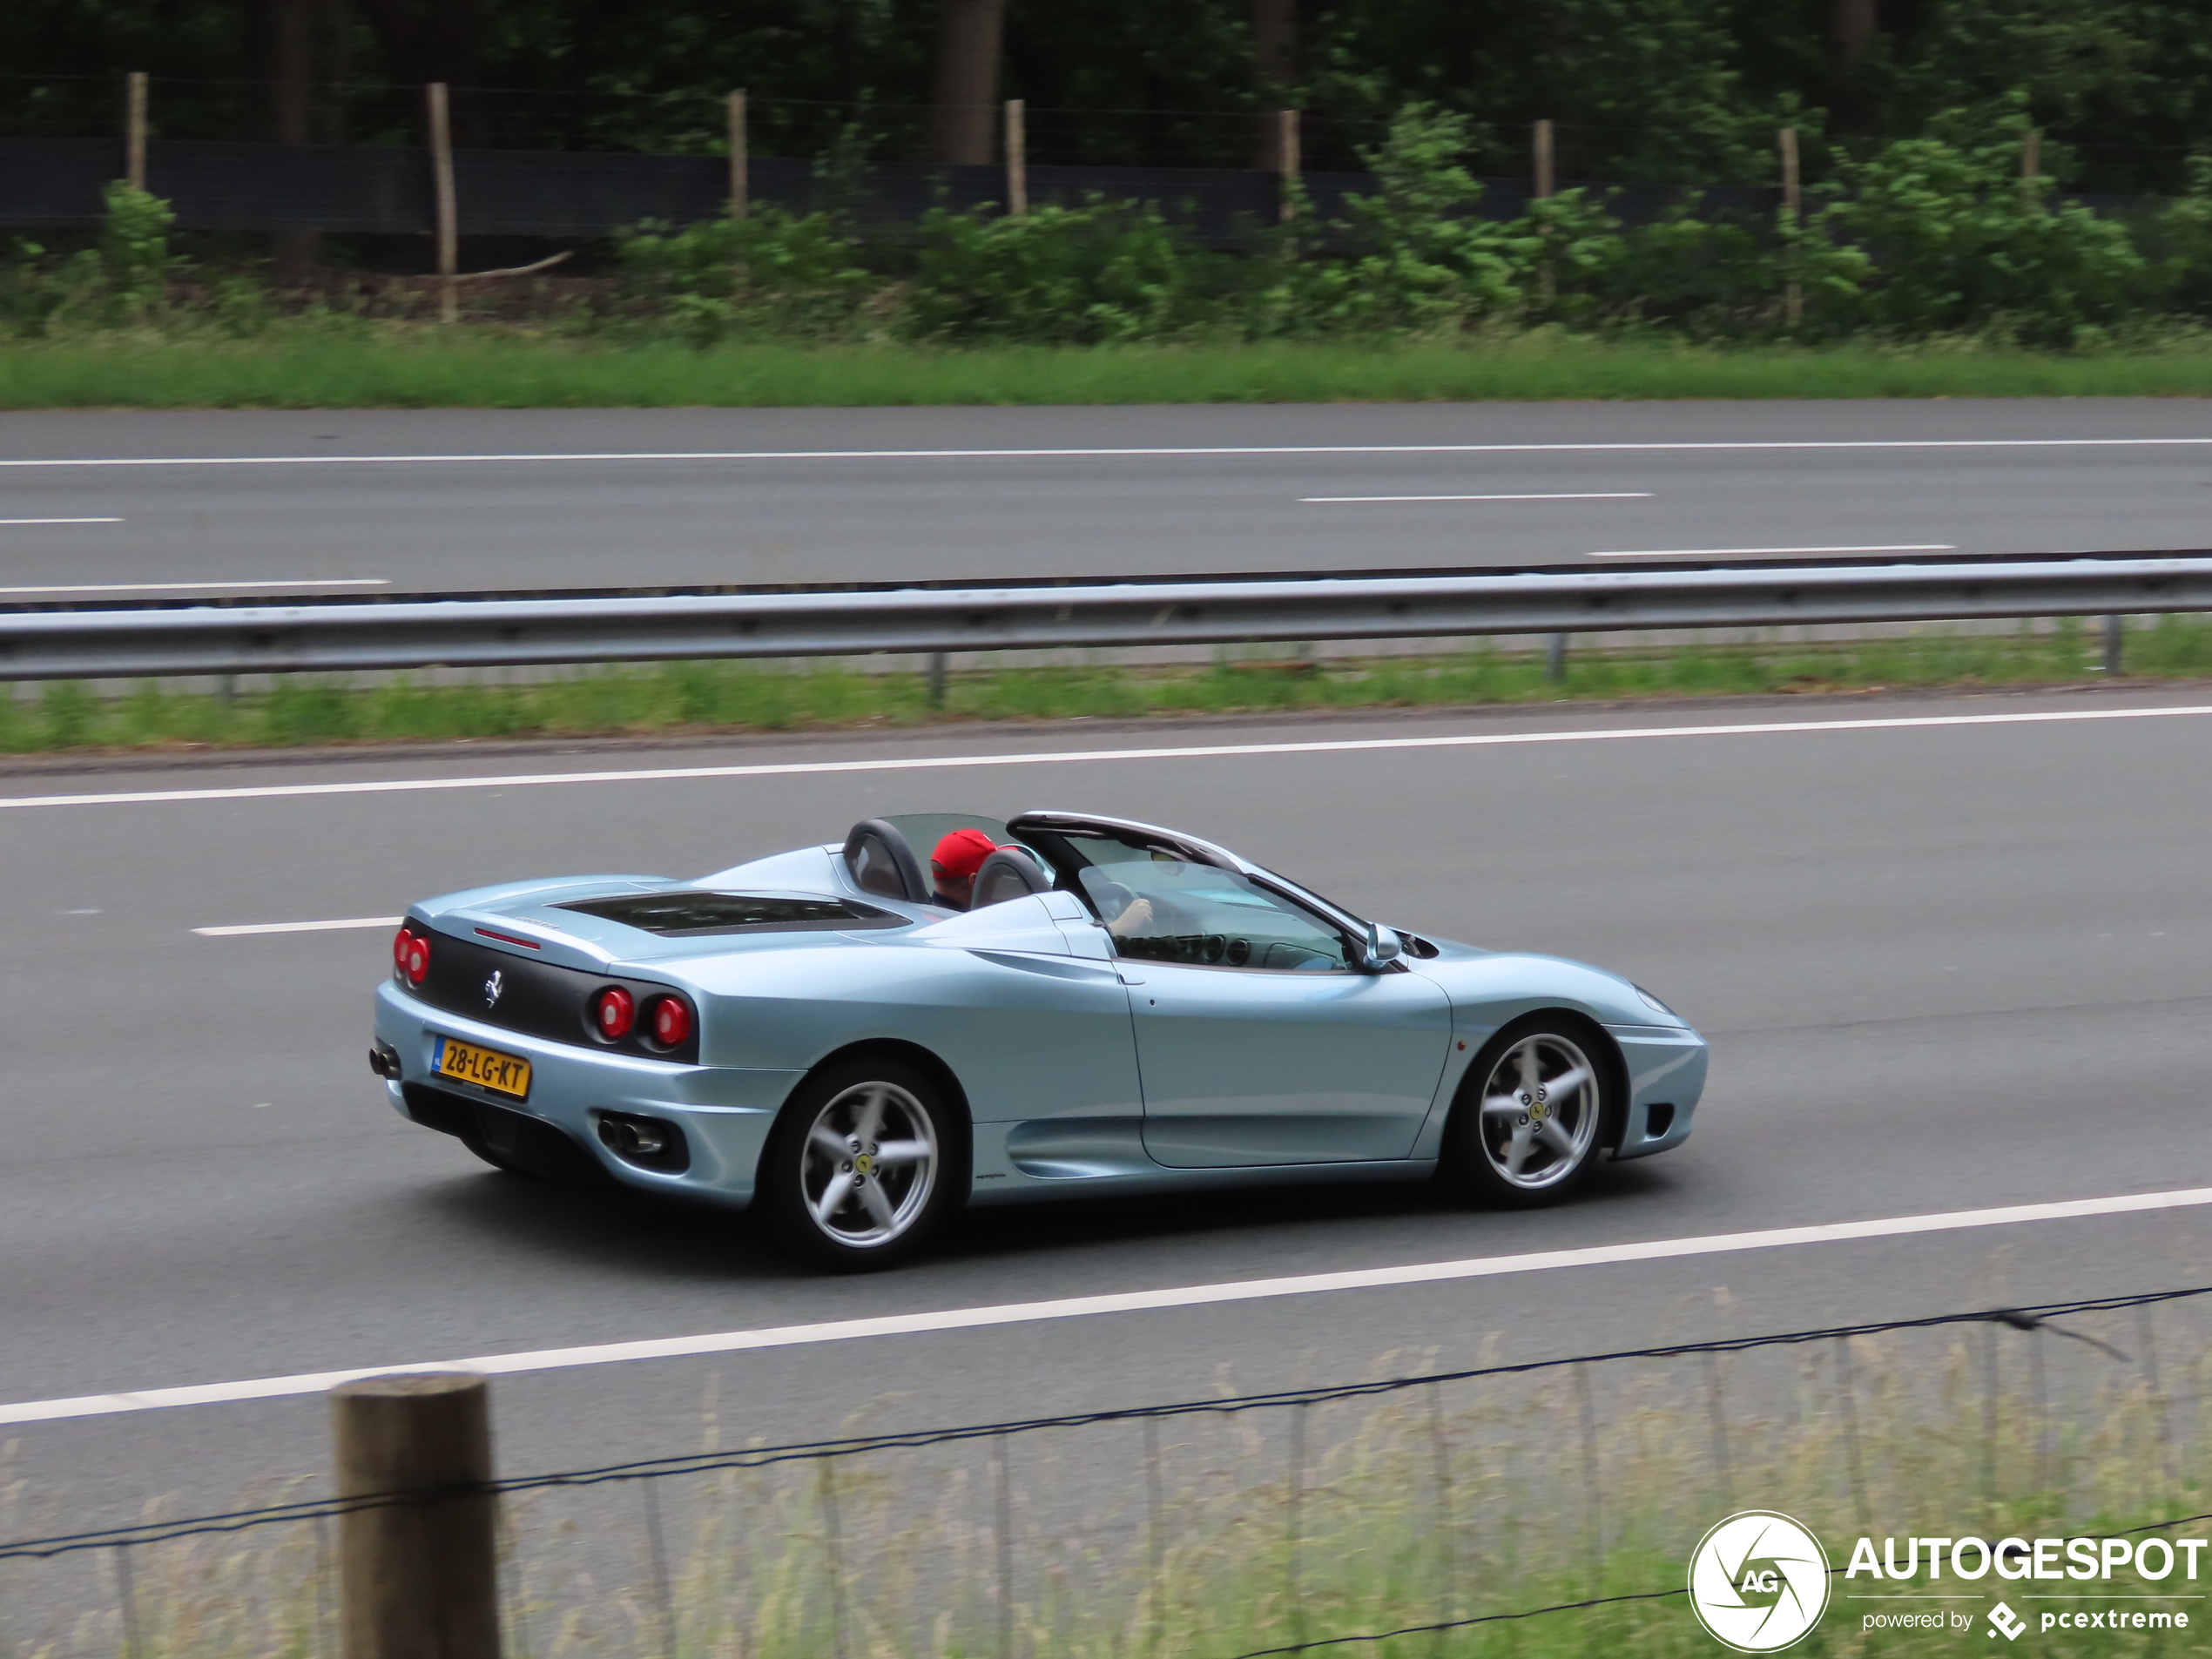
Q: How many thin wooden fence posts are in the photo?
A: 8